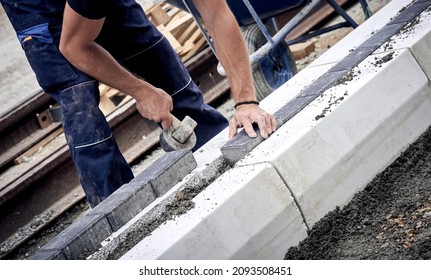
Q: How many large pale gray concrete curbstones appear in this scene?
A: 3